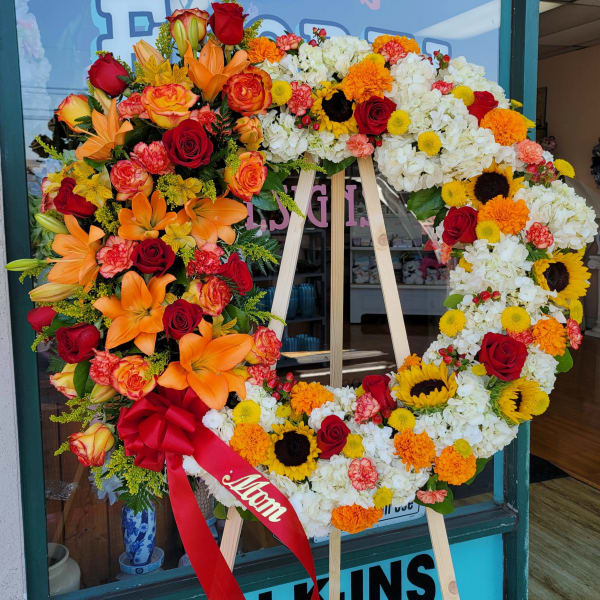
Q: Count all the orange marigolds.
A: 12